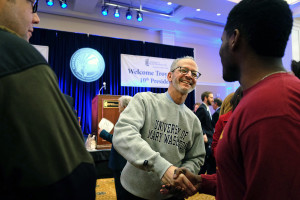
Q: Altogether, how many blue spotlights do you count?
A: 6